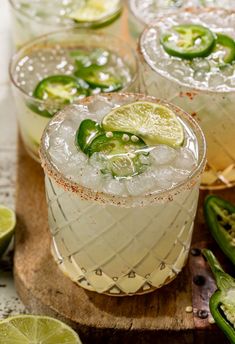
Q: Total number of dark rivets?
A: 3